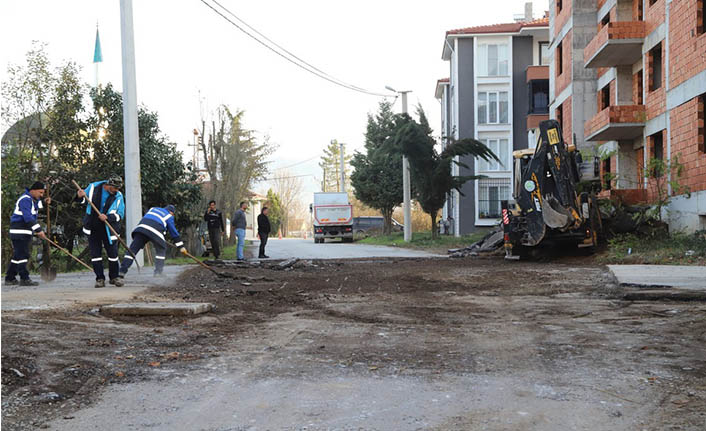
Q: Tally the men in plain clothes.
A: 3